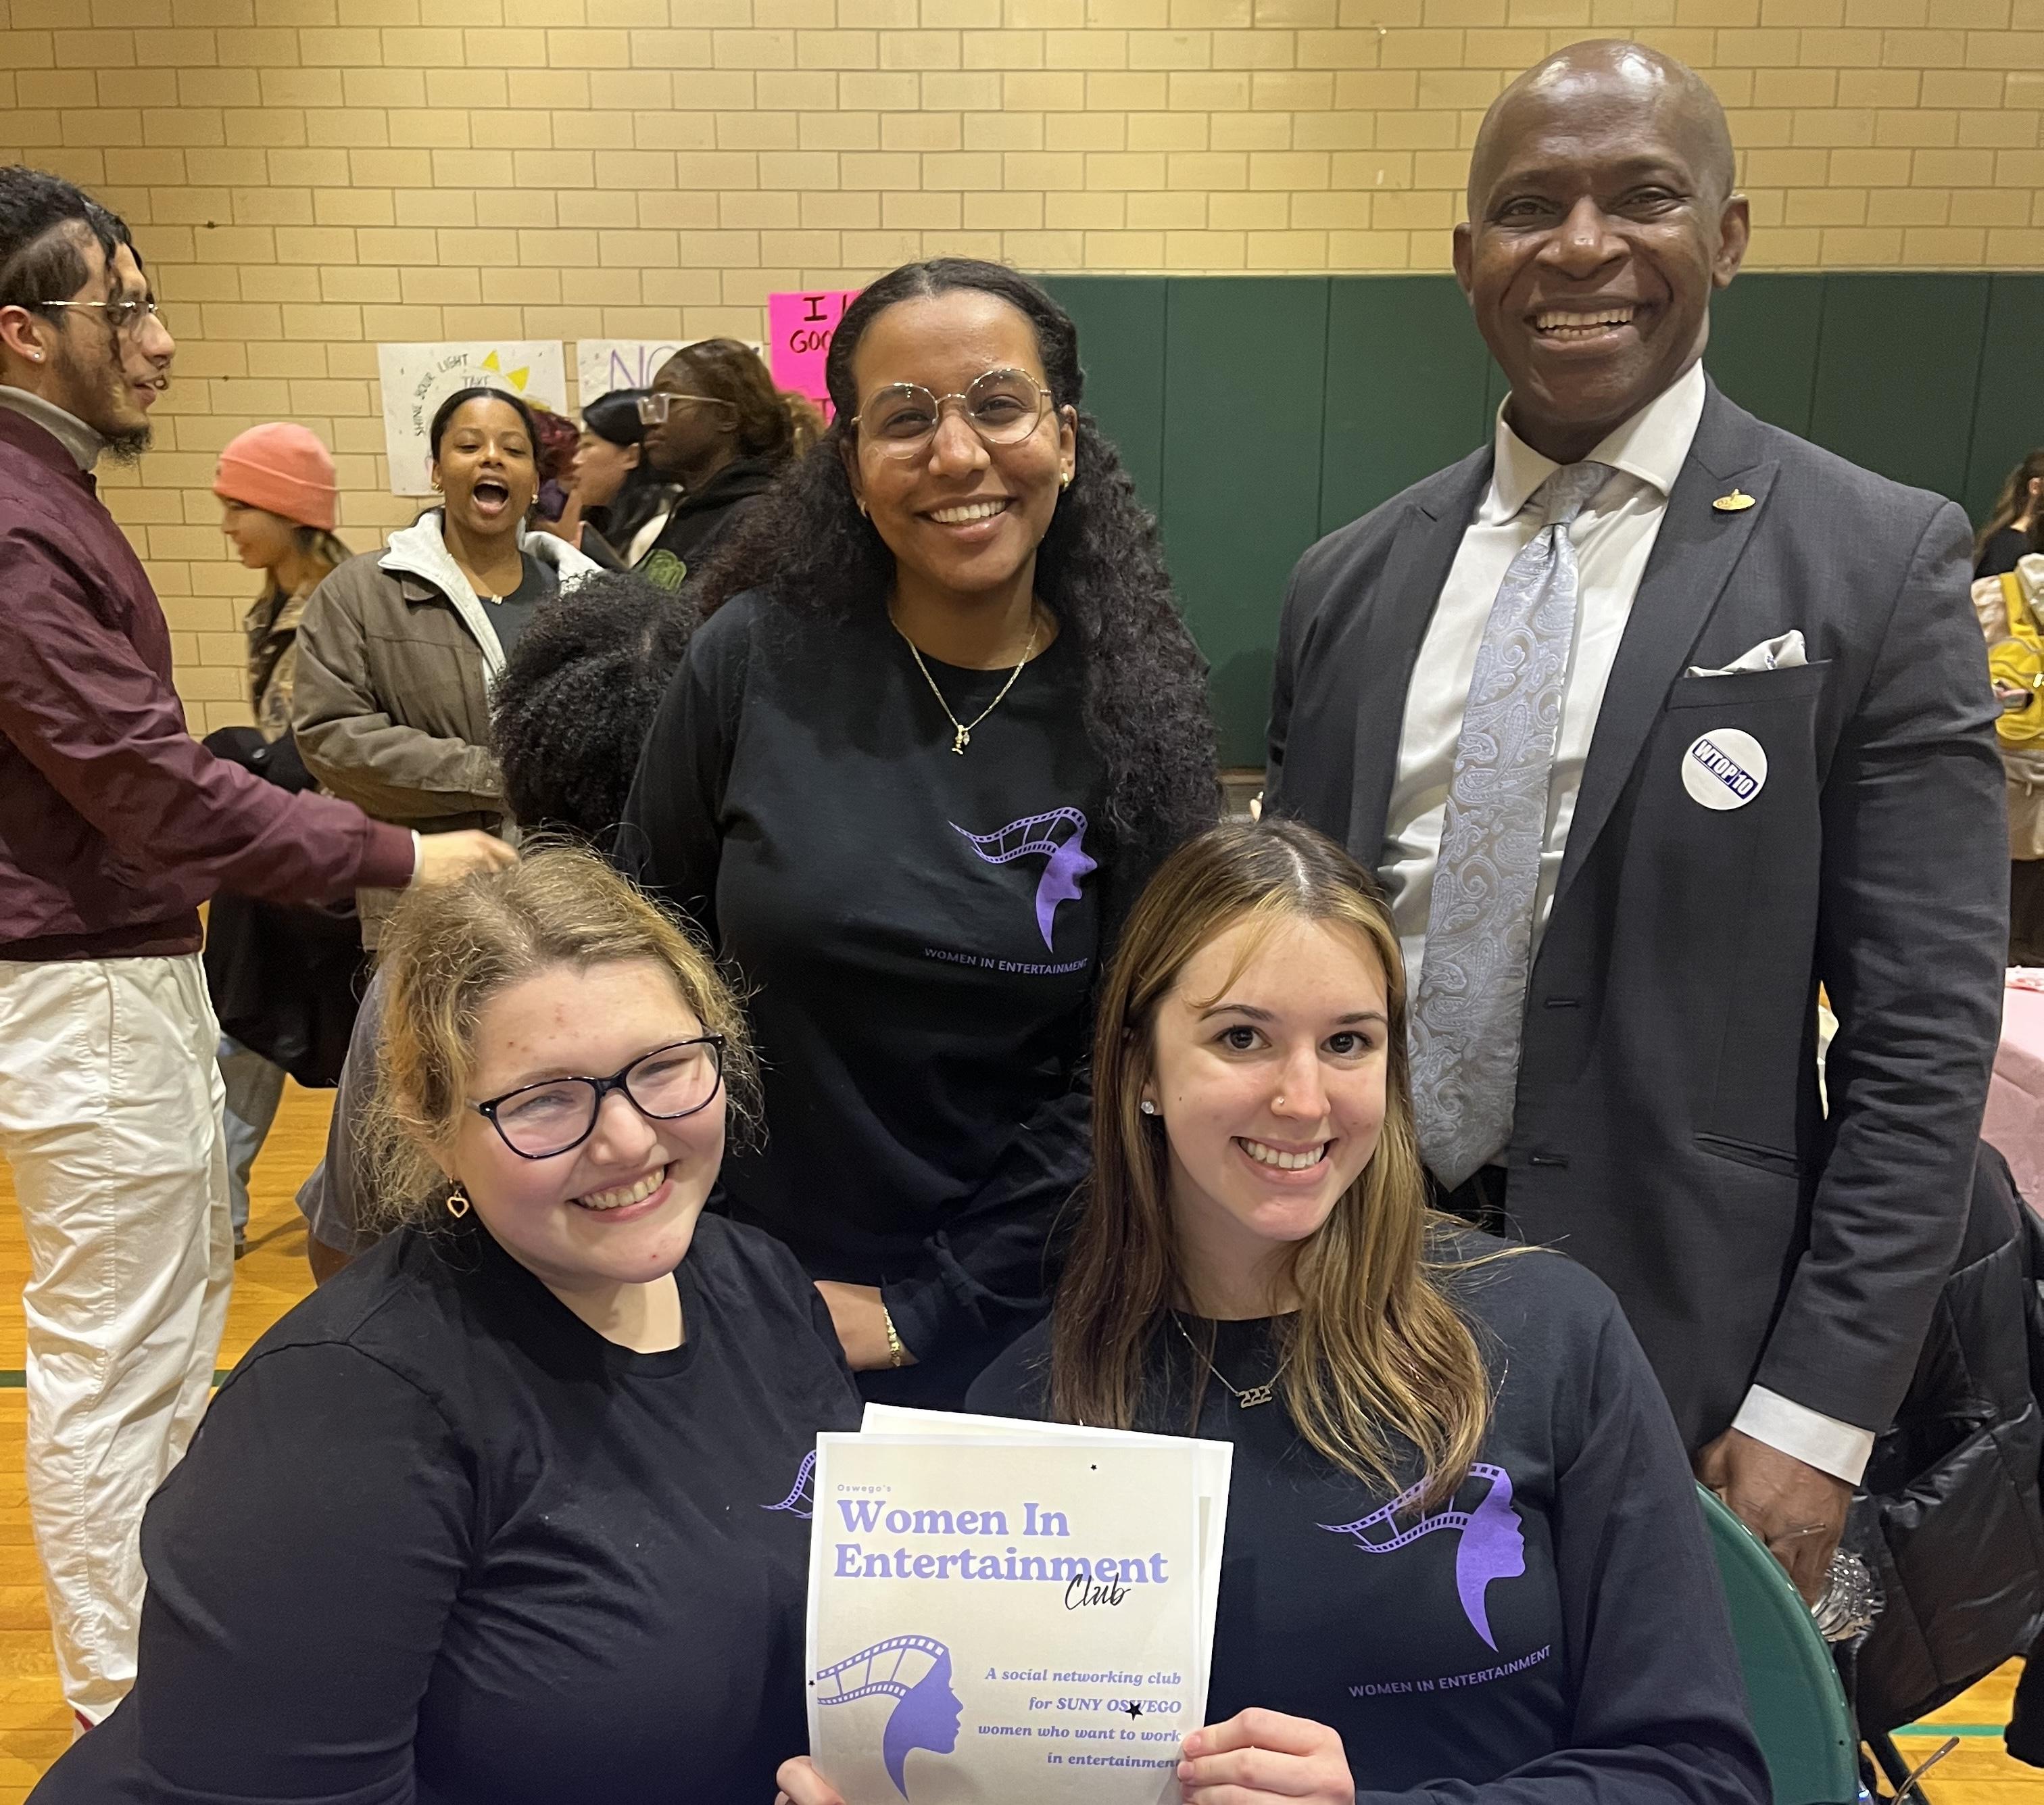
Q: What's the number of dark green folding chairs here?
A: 1